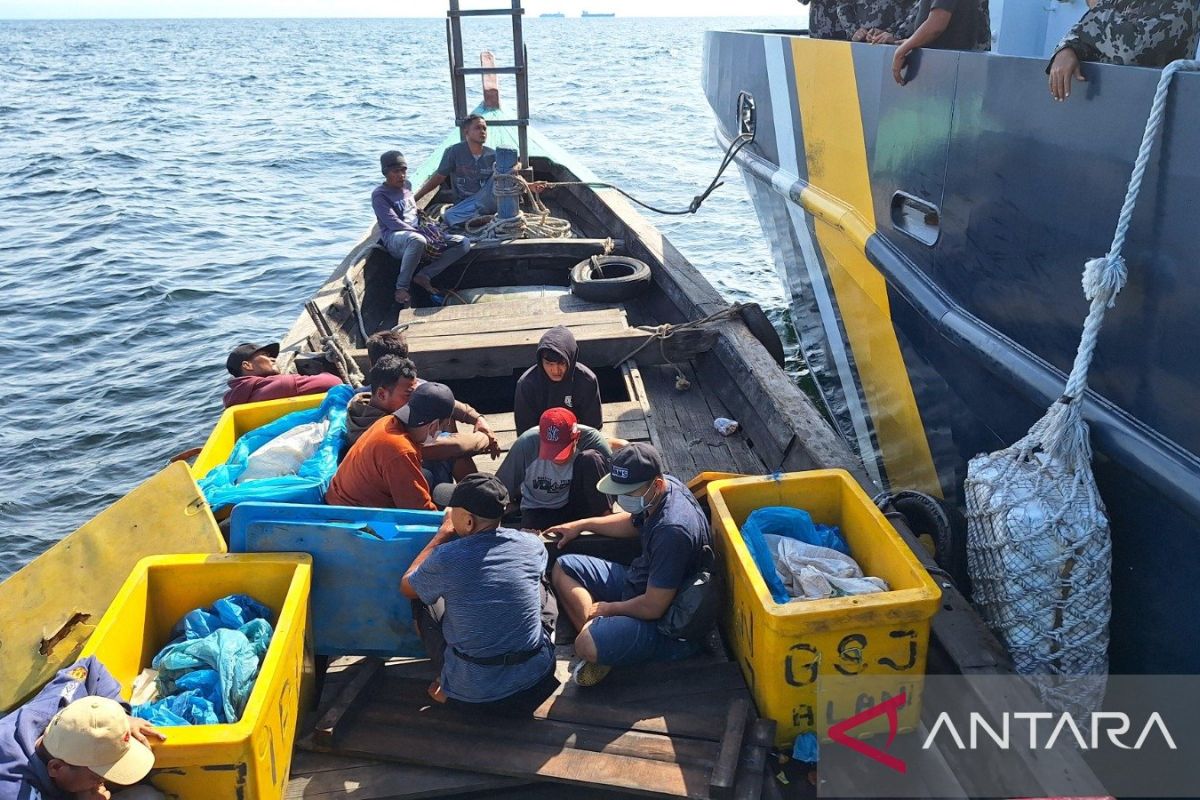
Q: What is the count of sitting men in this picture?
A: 11